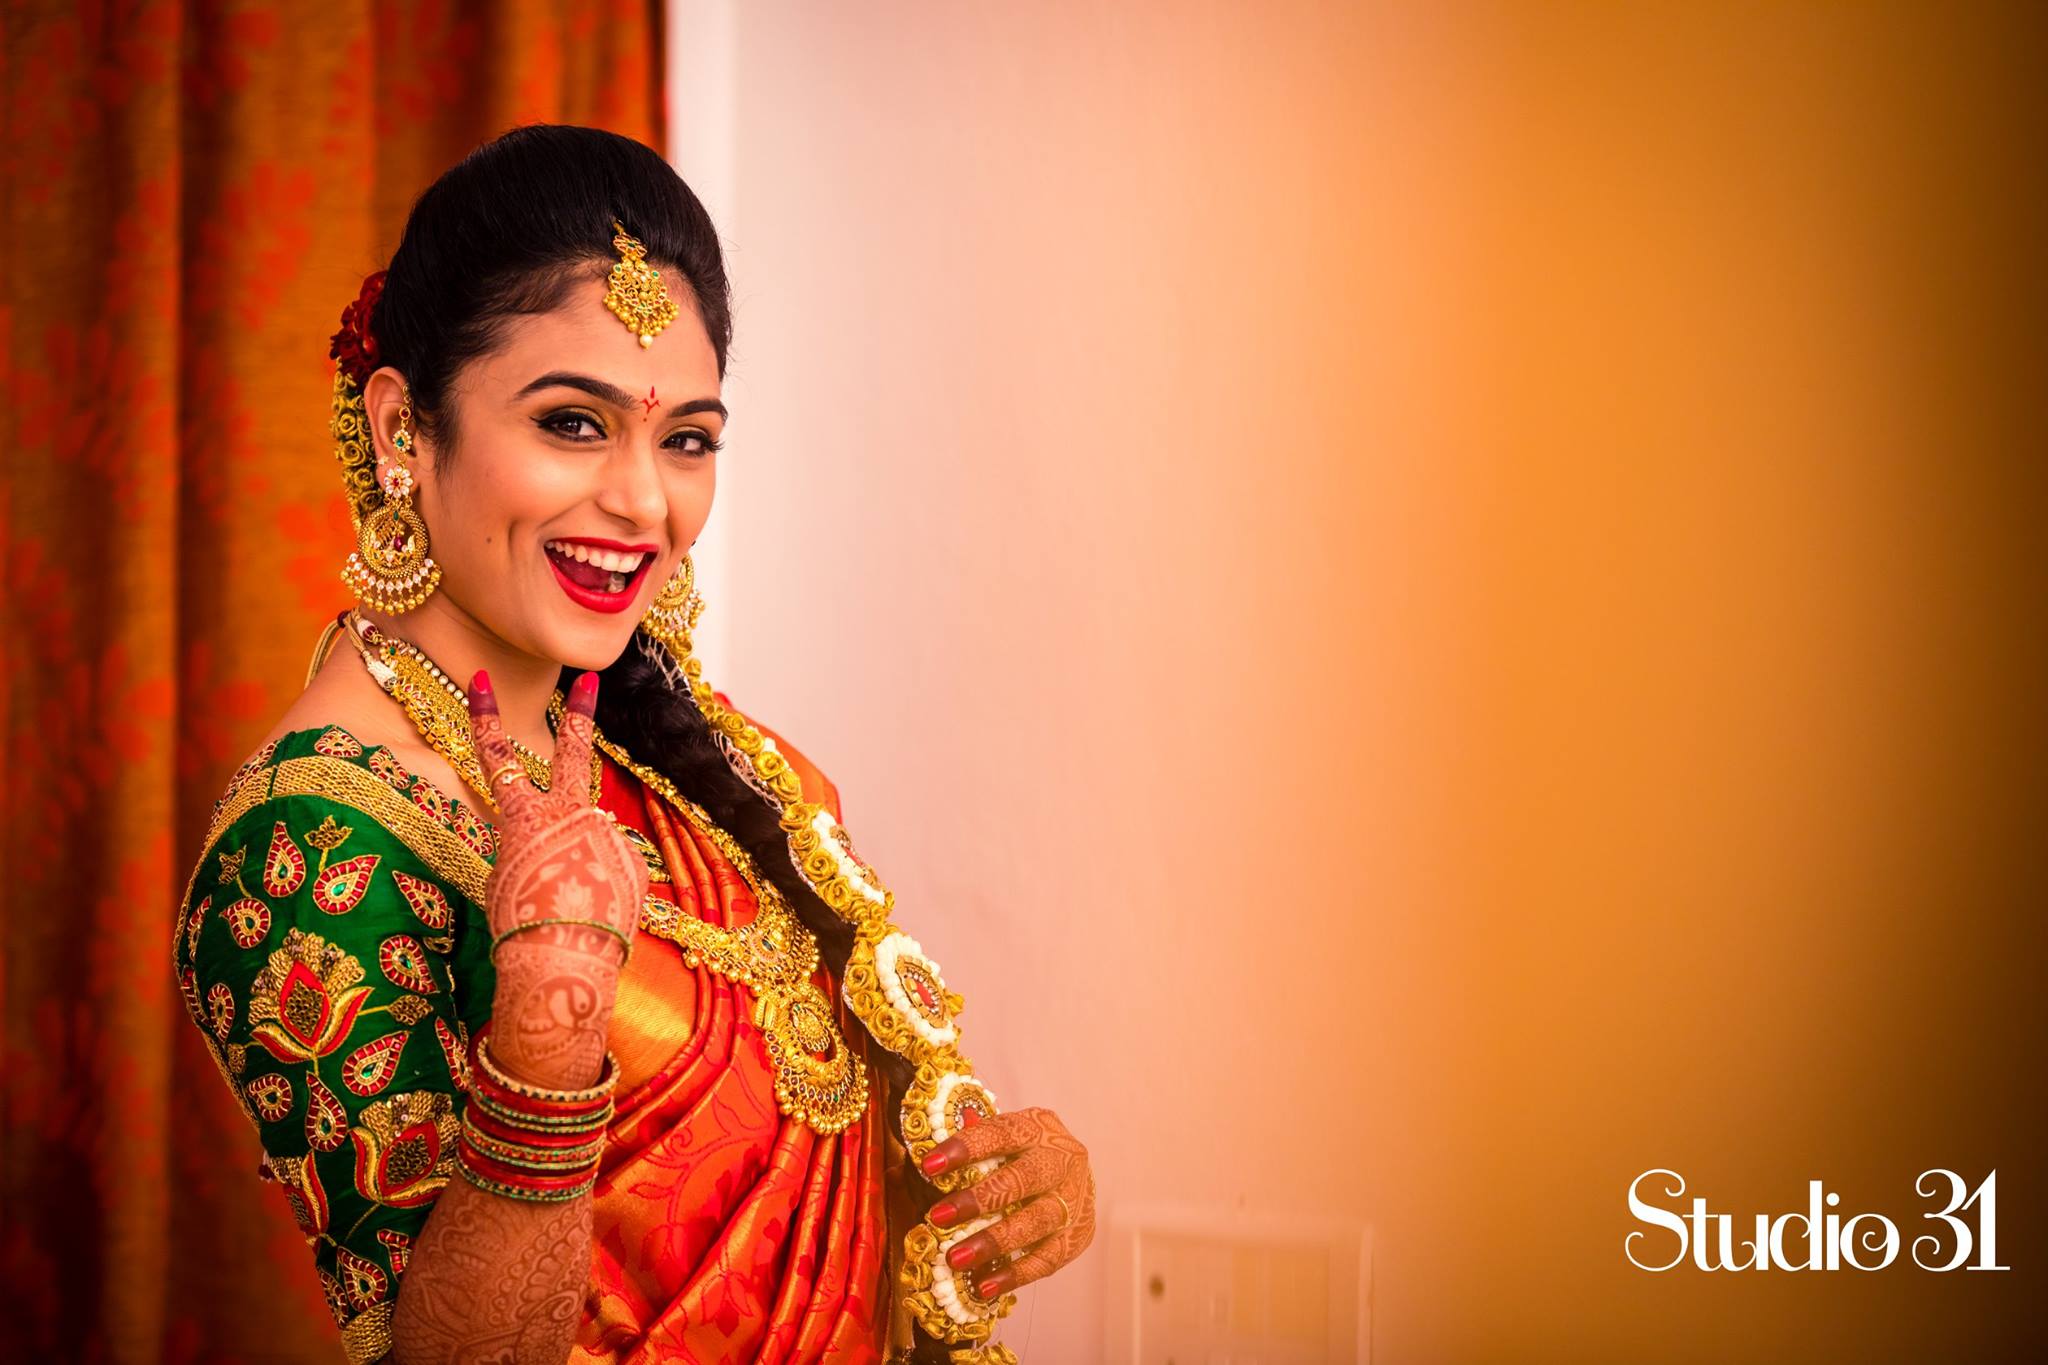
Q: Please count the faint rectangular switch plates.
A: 1